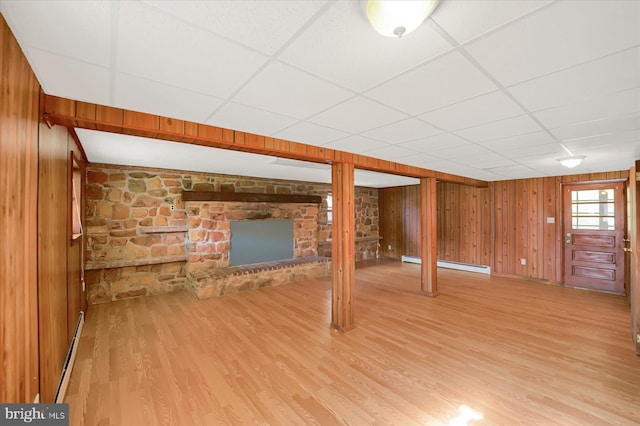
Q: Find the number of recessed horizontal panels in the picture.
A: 3